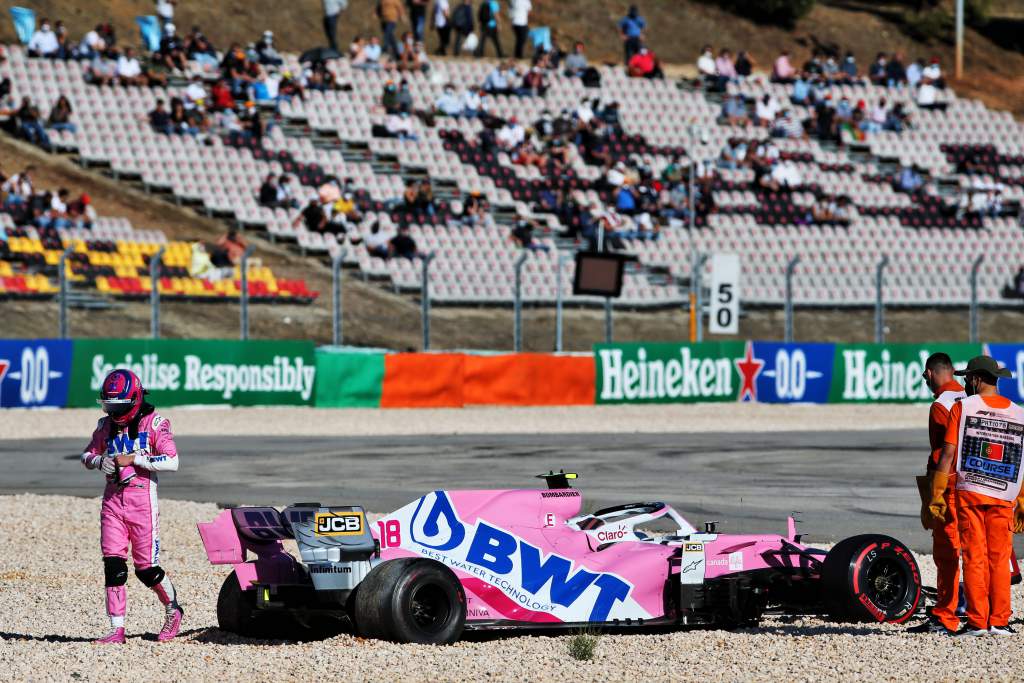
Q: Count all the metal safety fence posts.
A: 11